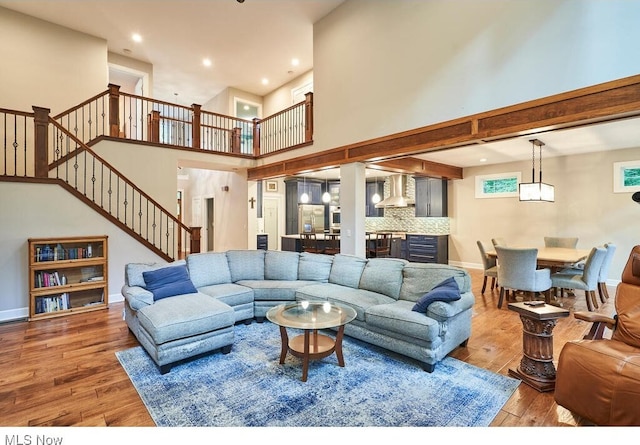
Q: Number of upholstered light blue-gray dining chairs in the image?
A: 6